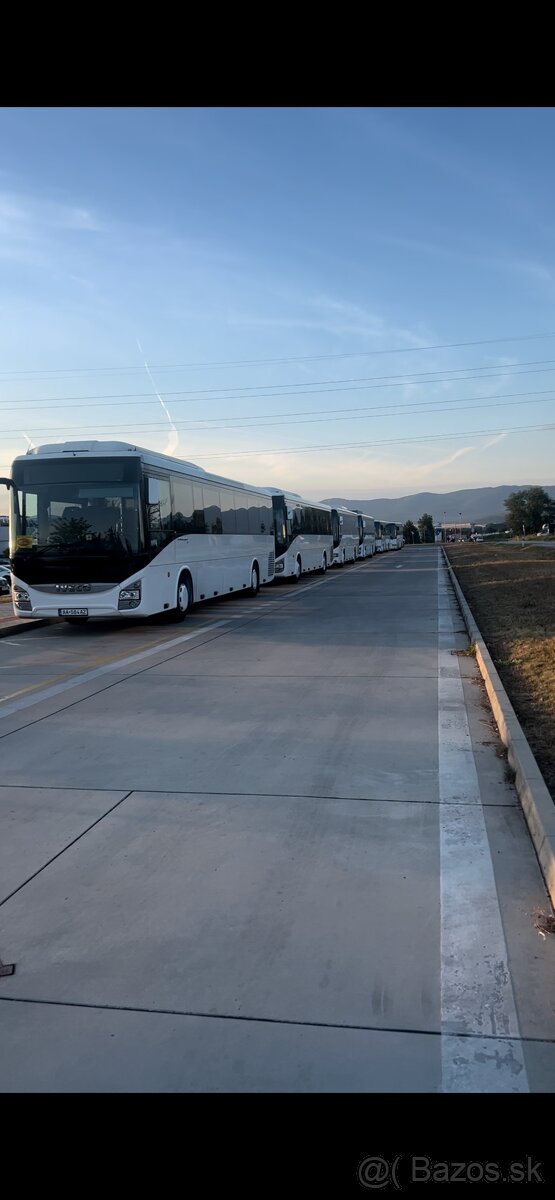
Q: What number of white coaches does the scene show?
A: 6